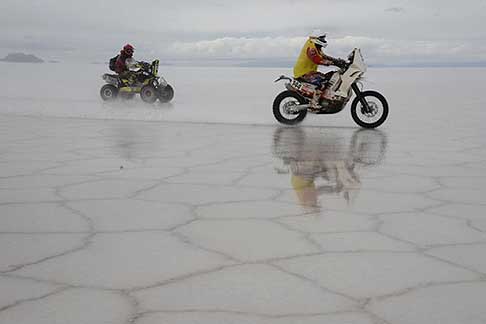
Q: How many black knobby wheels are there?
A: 5